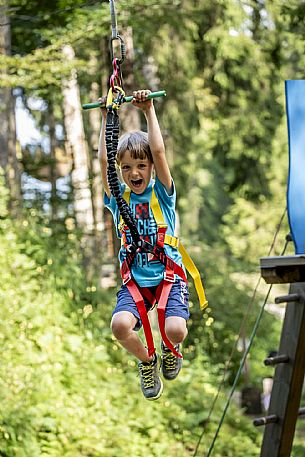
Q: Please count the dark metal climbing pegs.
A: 3